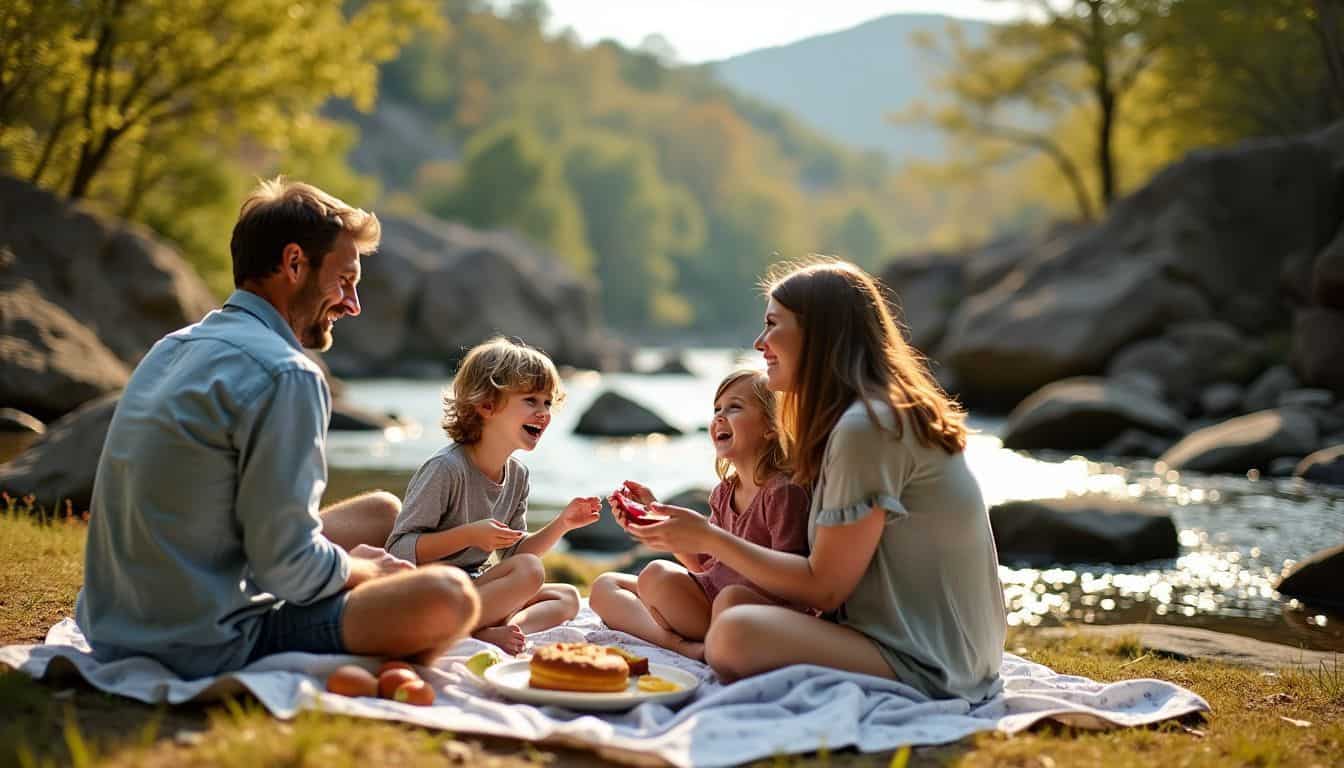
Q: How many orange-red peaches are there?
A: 4